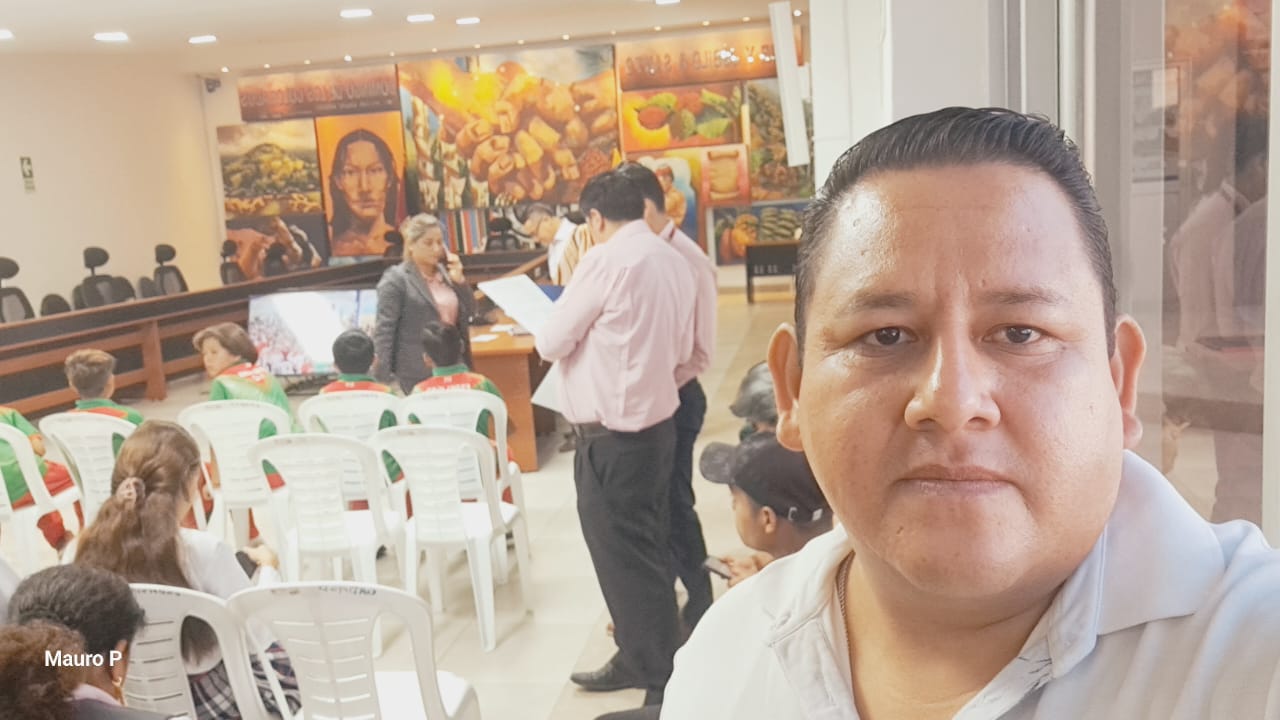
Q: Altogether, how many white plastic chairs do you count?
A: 9